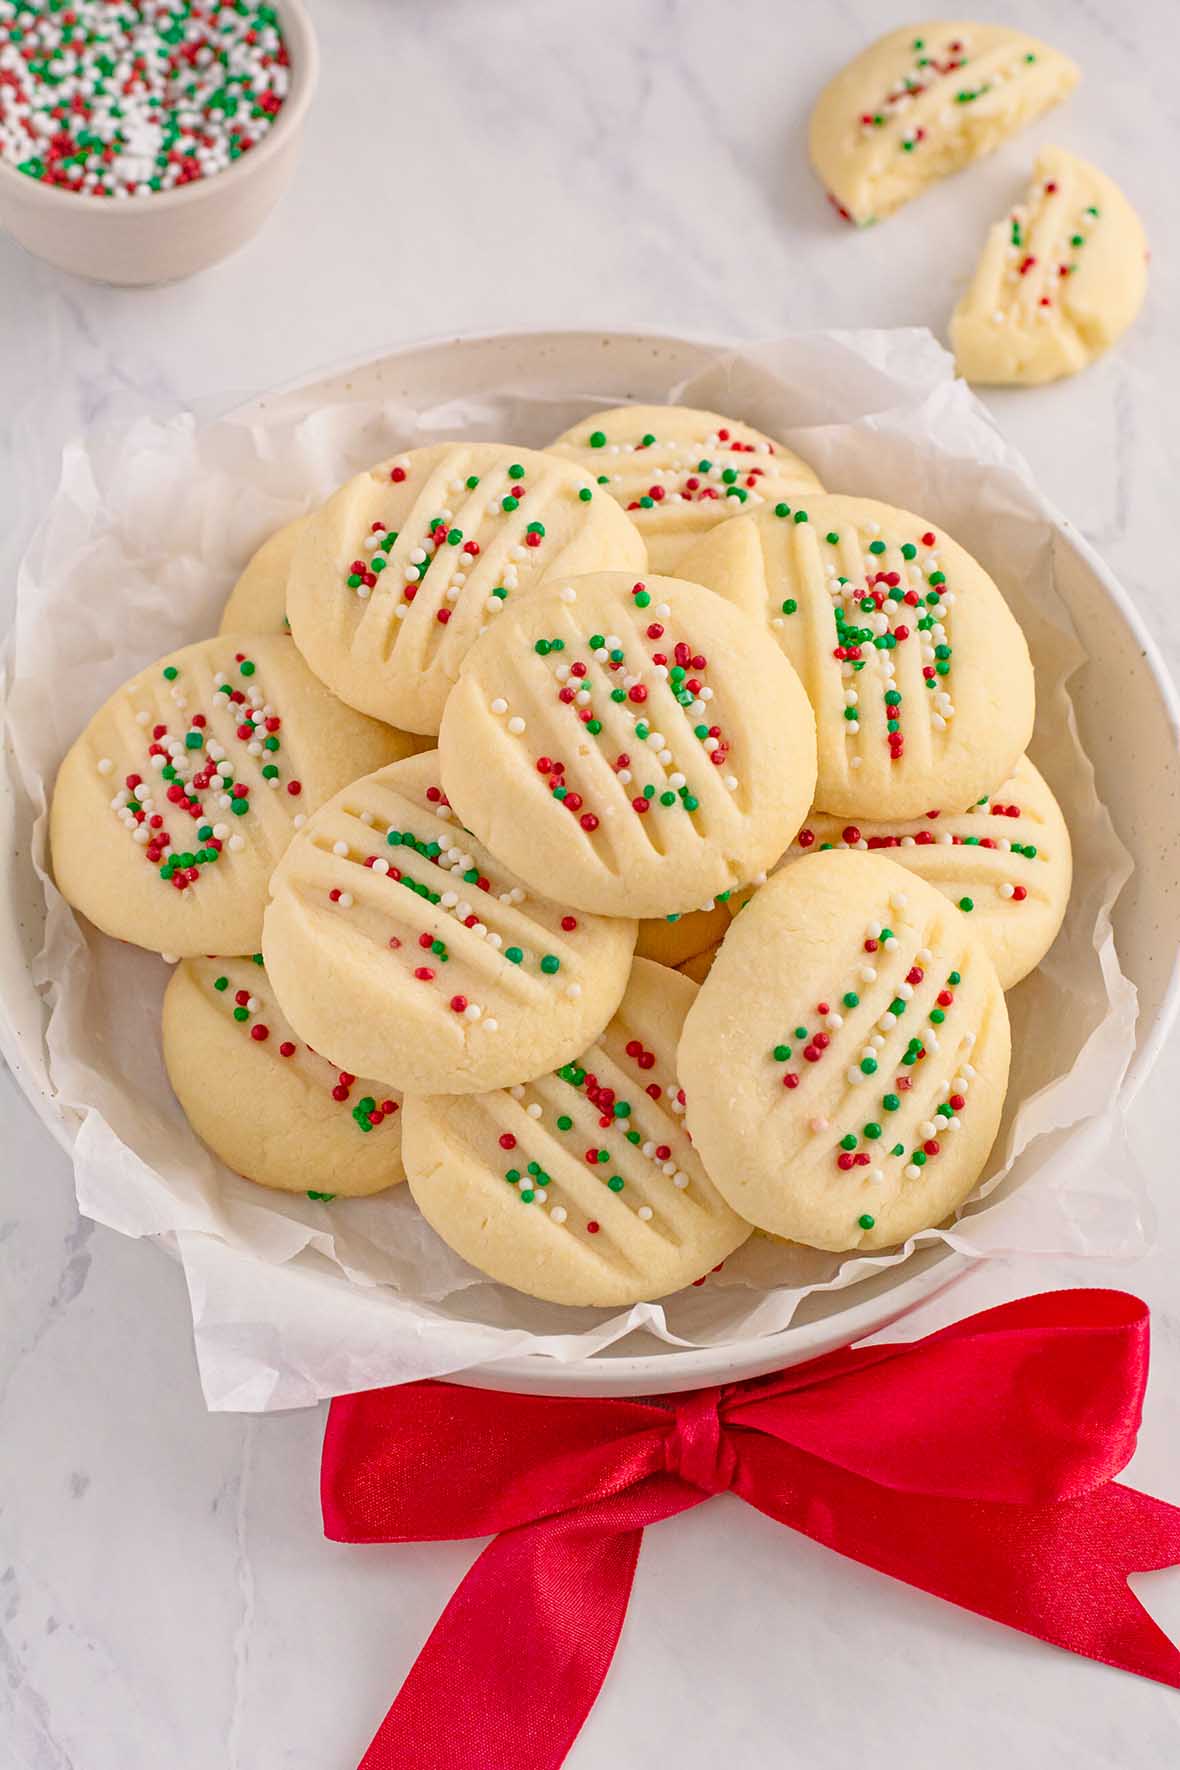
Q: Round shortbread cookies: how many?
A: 11